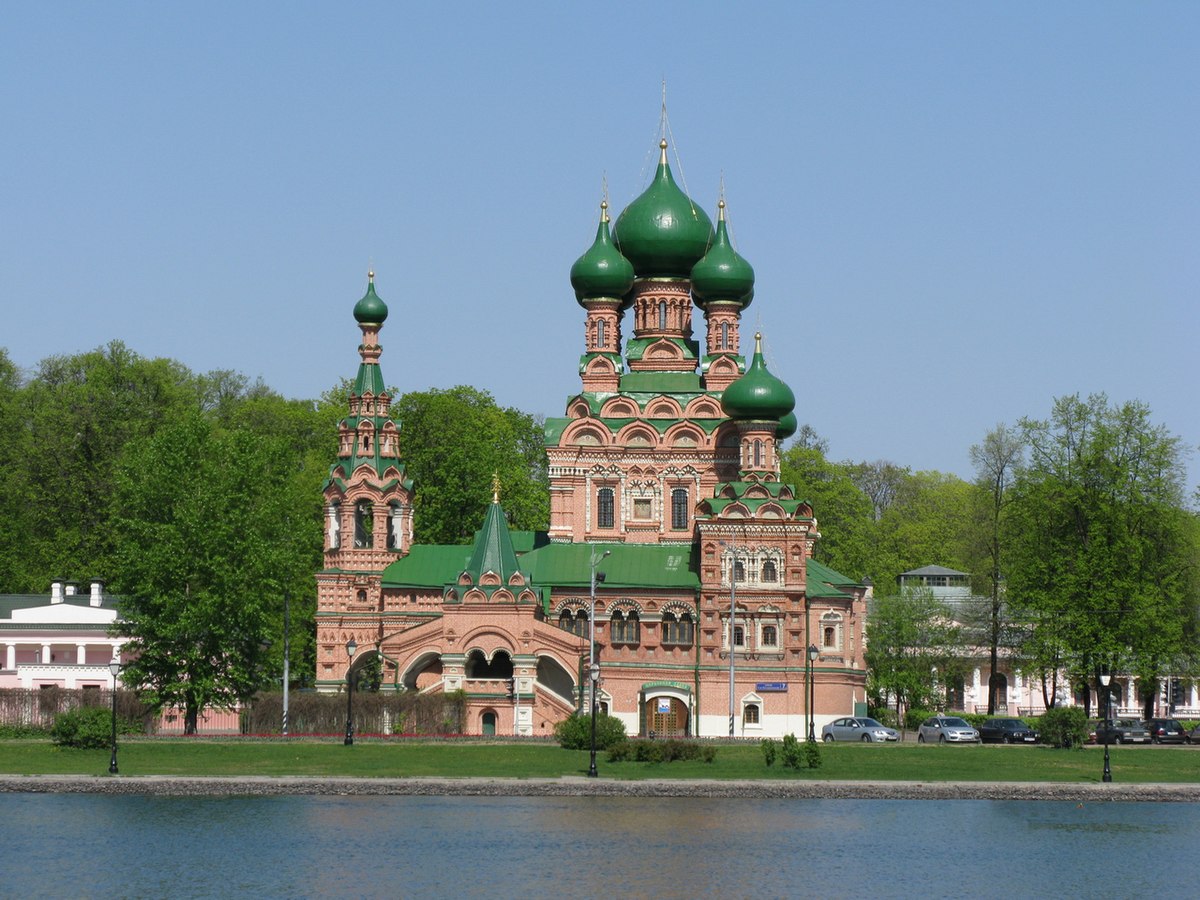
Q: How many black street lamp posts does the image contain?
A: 5